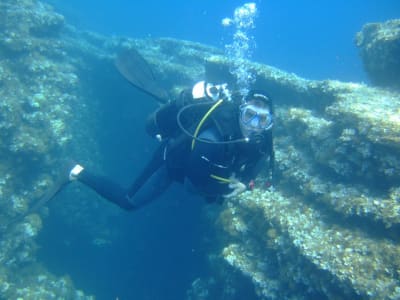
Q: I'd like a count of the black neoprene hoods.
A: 1